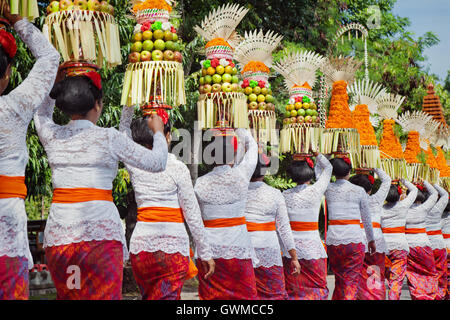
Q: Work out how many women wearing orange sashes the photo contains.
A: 12